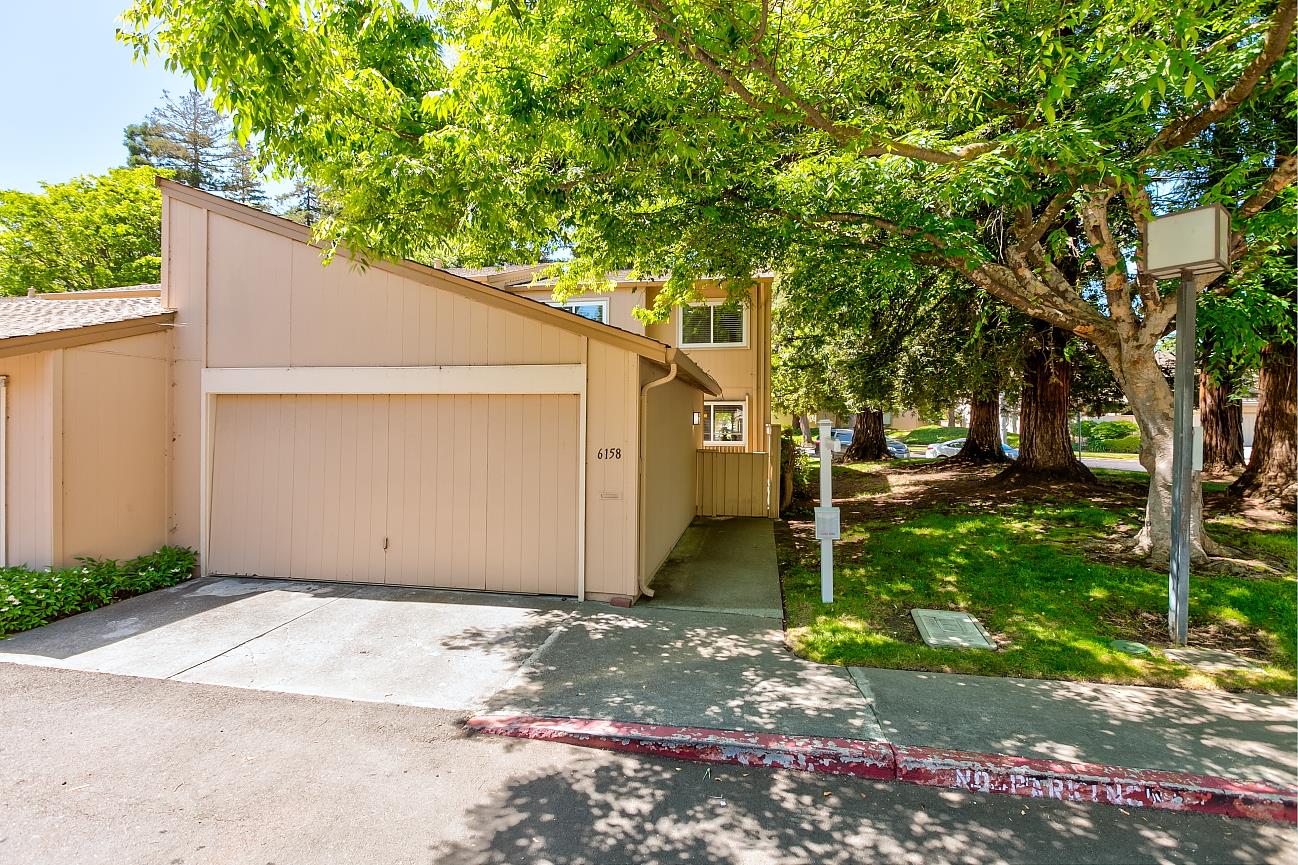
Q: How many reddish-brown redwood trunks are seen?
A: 5